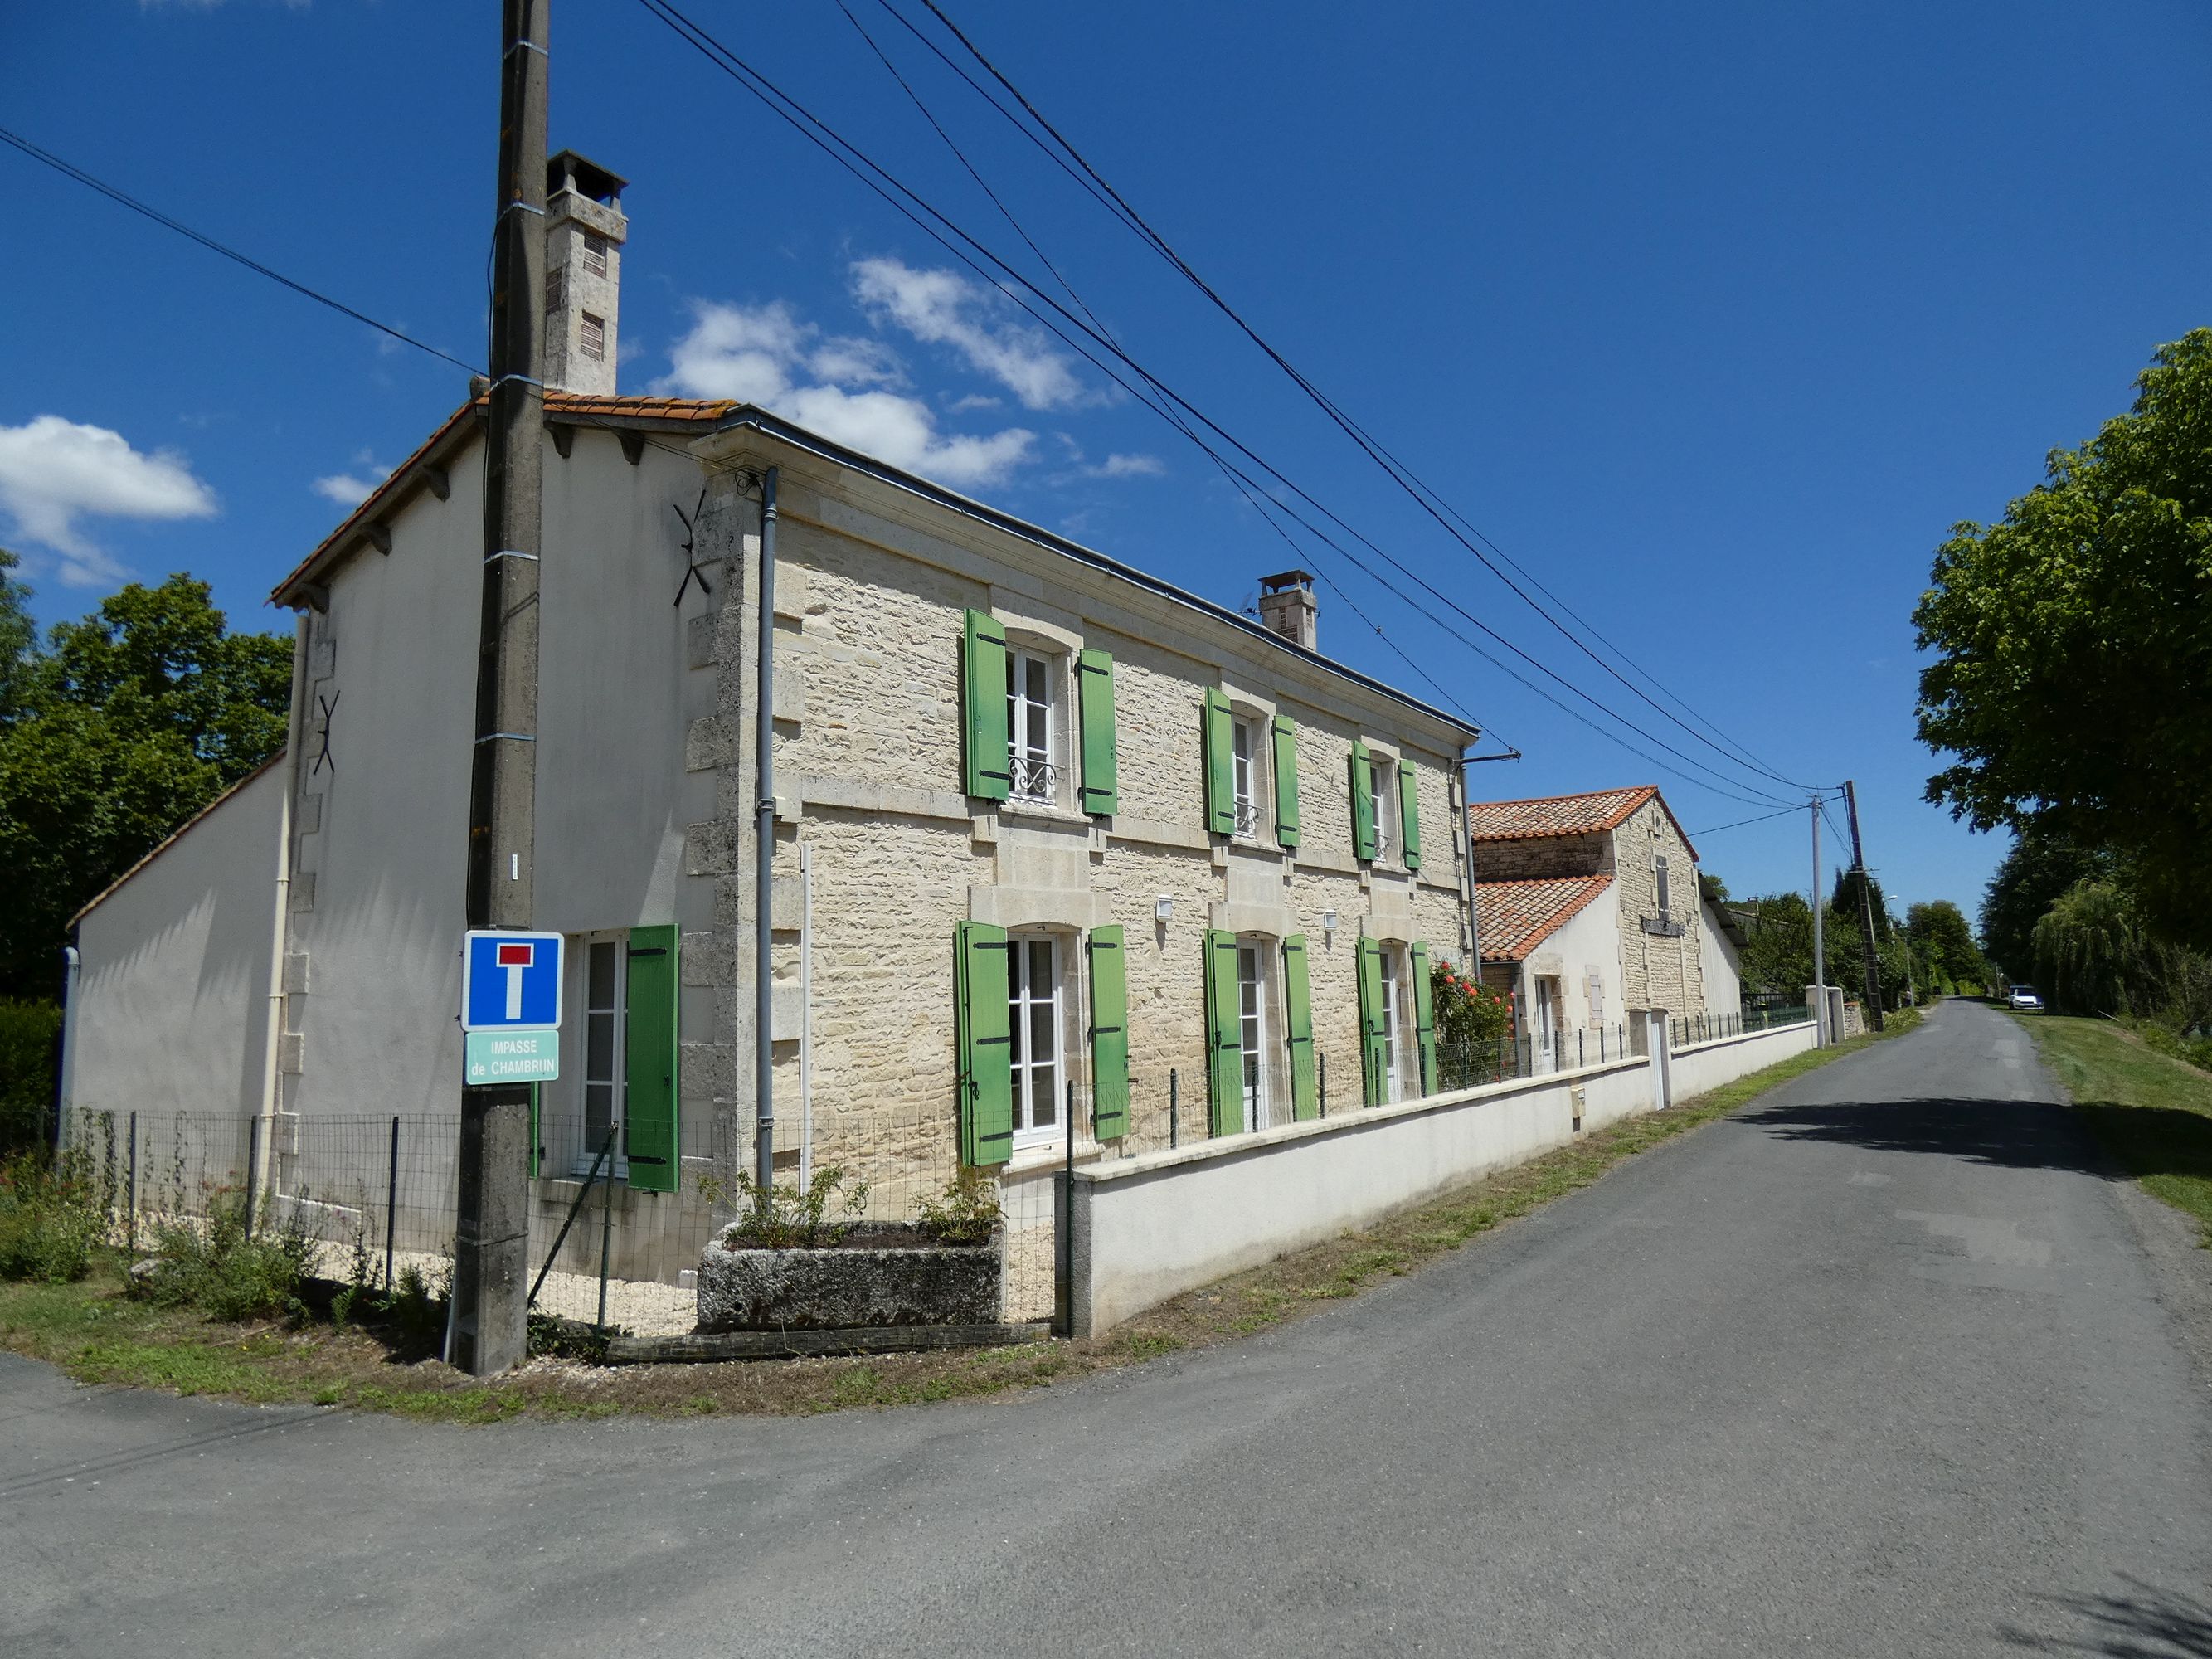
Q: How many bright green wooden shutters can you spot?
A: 14